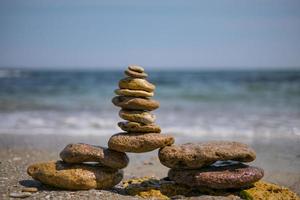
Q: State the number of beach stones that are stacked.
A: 12